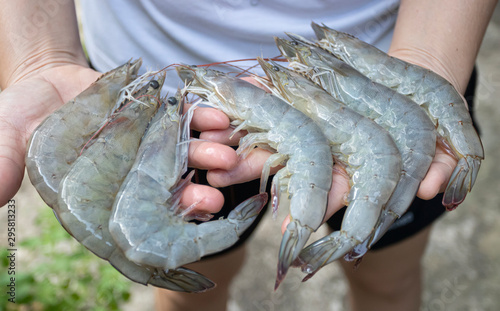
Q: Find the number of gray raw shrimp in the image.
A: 7